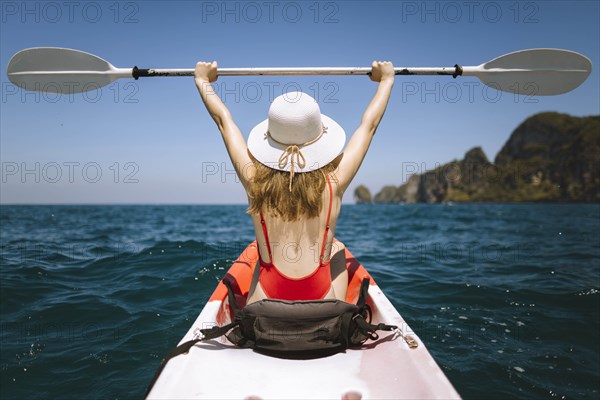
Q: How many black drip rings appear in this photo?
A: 2